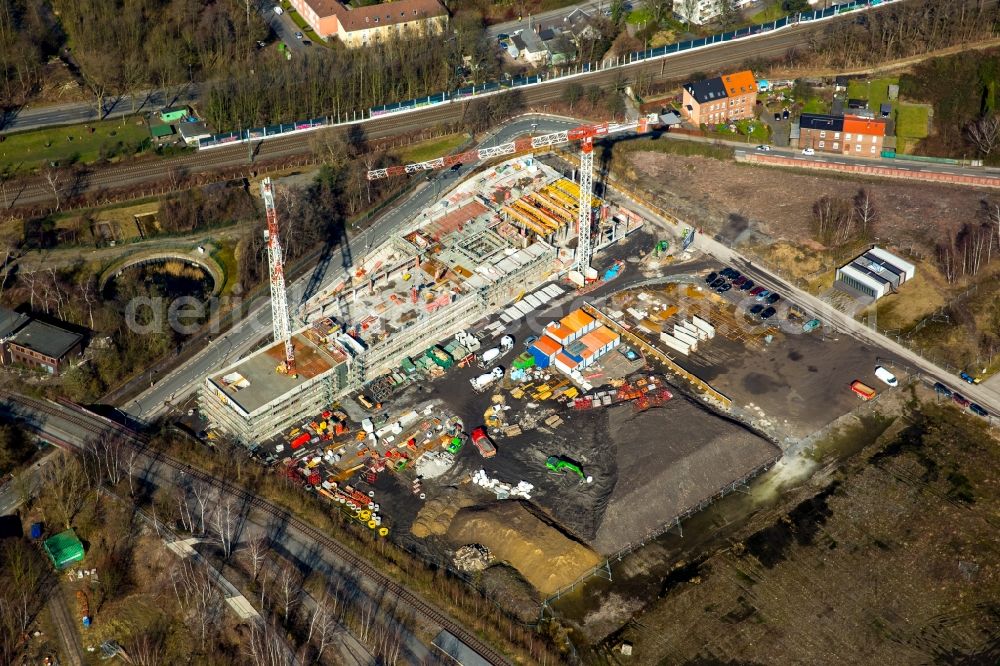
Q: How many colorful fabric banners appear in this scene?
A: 0